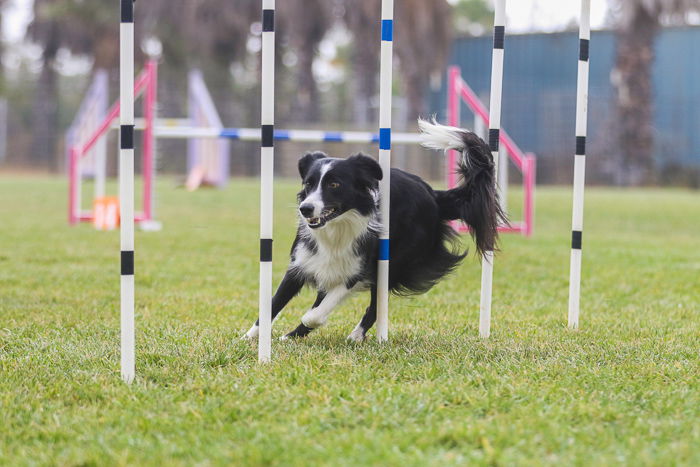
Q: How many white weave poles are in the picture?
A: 5